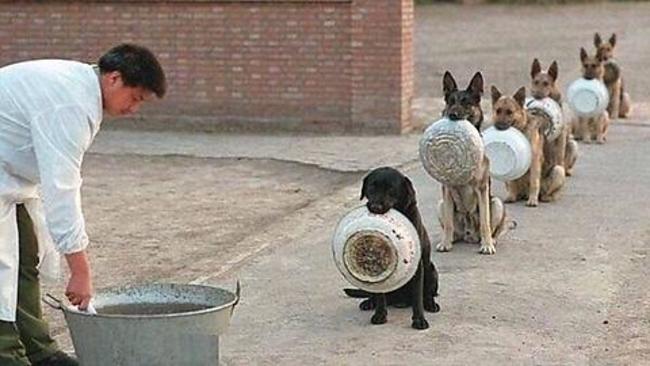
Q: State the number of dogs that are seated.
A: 6